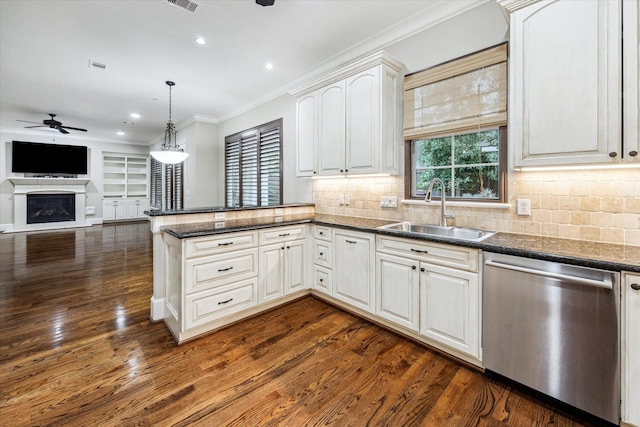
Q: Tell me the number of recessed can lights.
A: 4